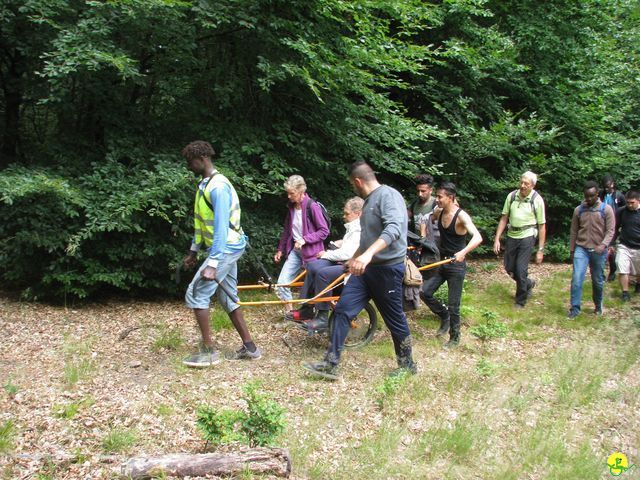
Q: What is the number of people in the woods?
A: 10